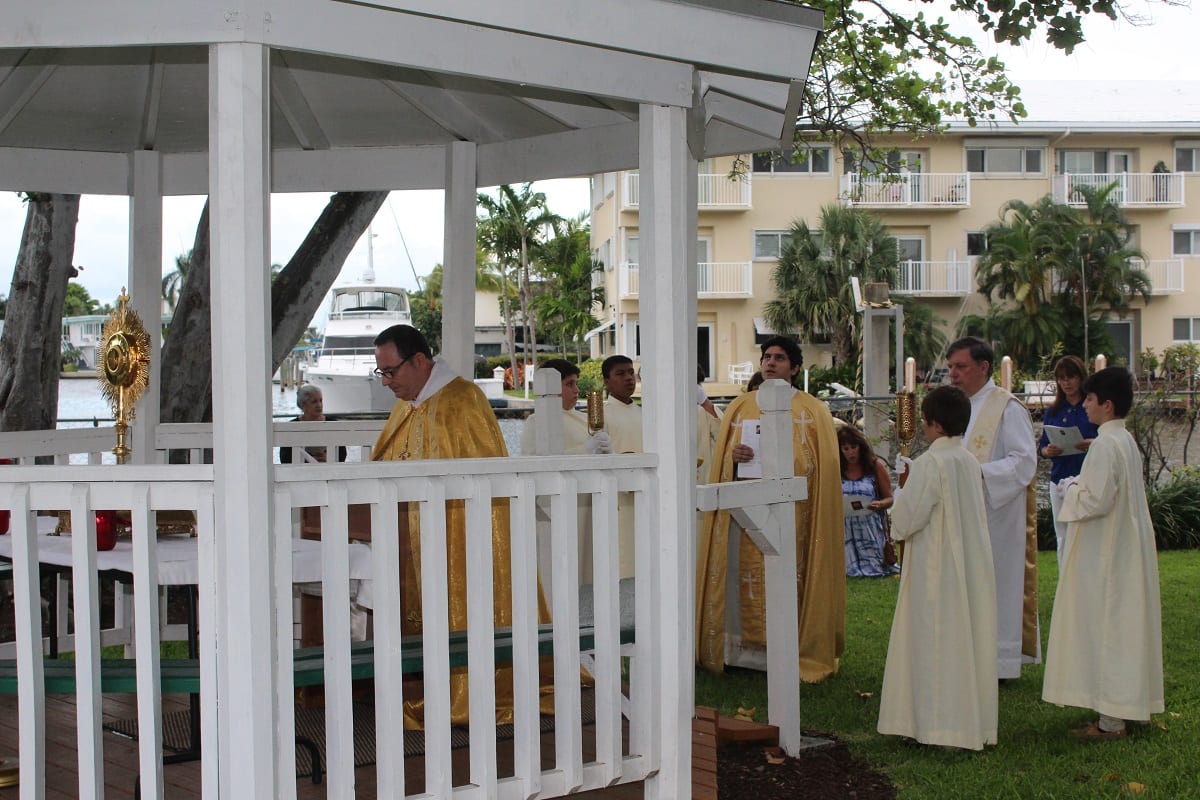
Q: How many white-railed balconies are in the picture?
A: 6